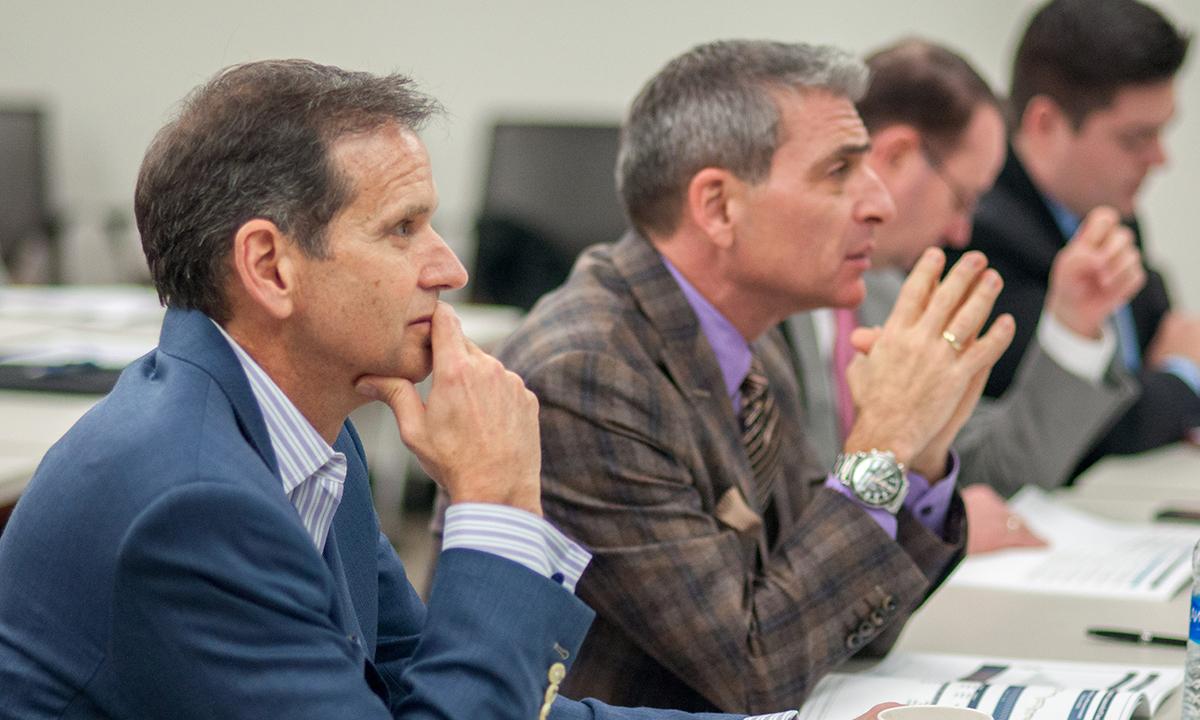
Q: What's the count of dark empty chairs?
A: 2